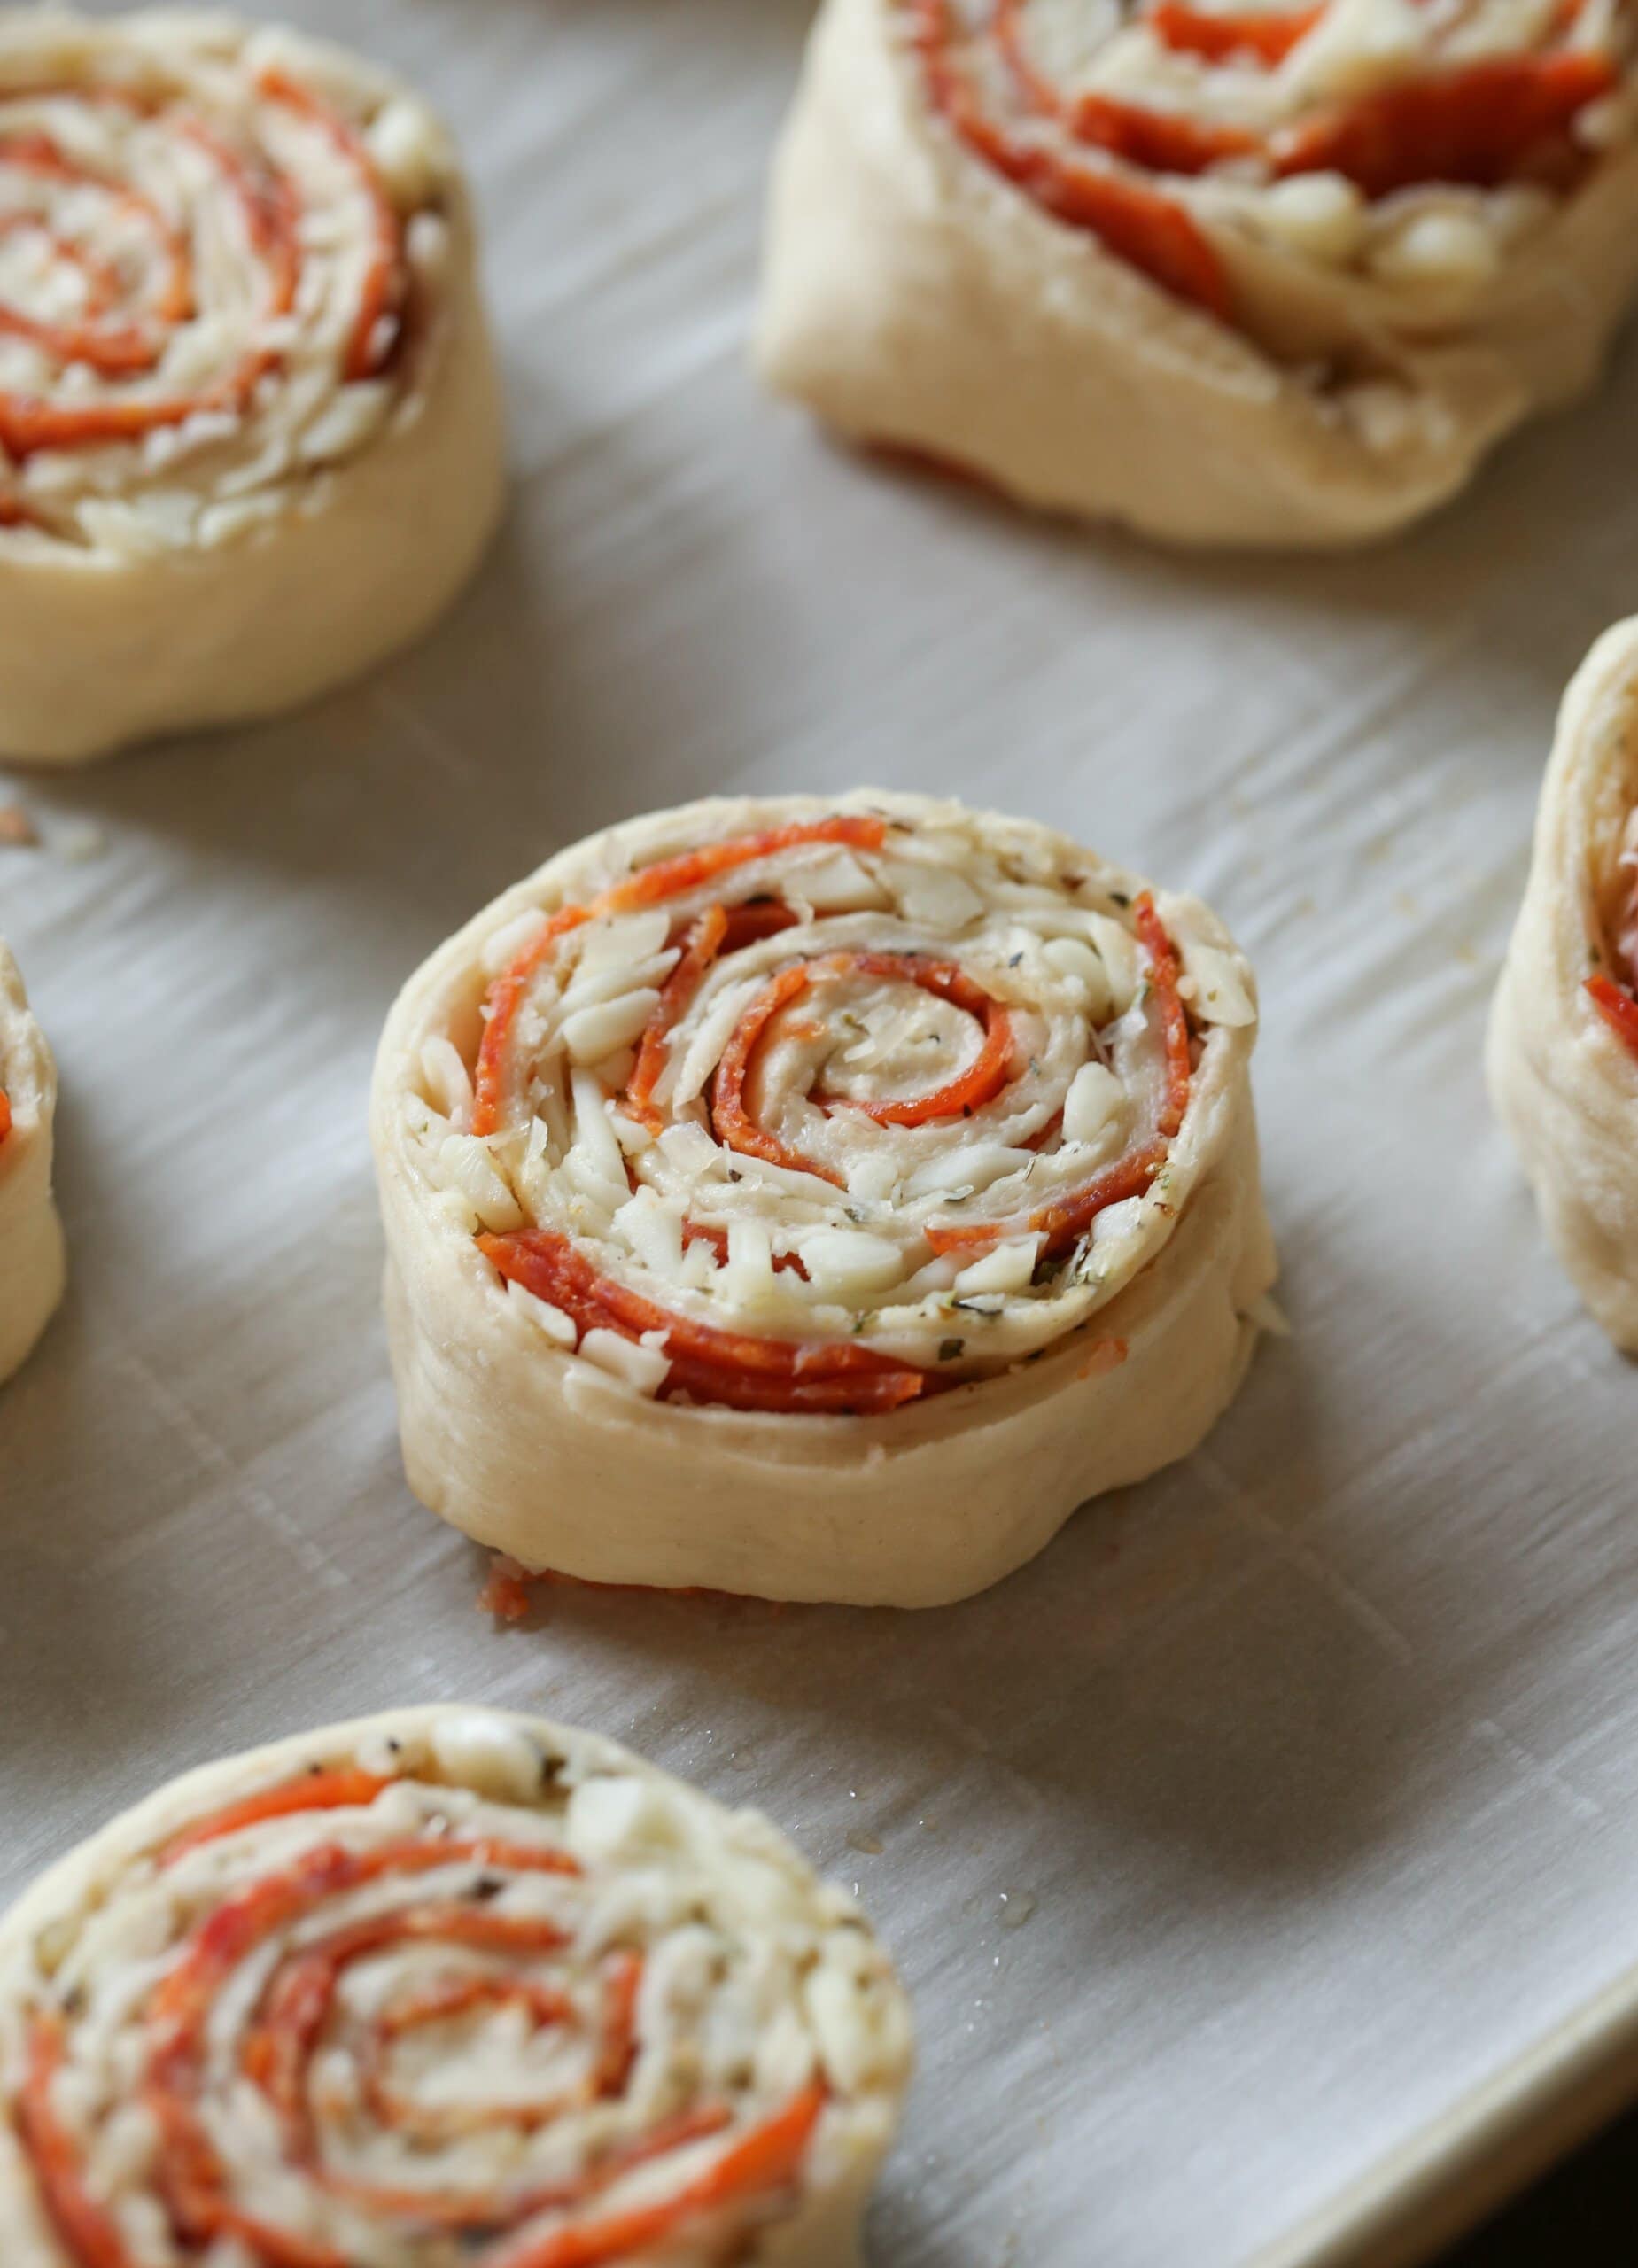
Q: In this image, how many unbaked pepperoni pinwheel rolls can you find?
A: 6